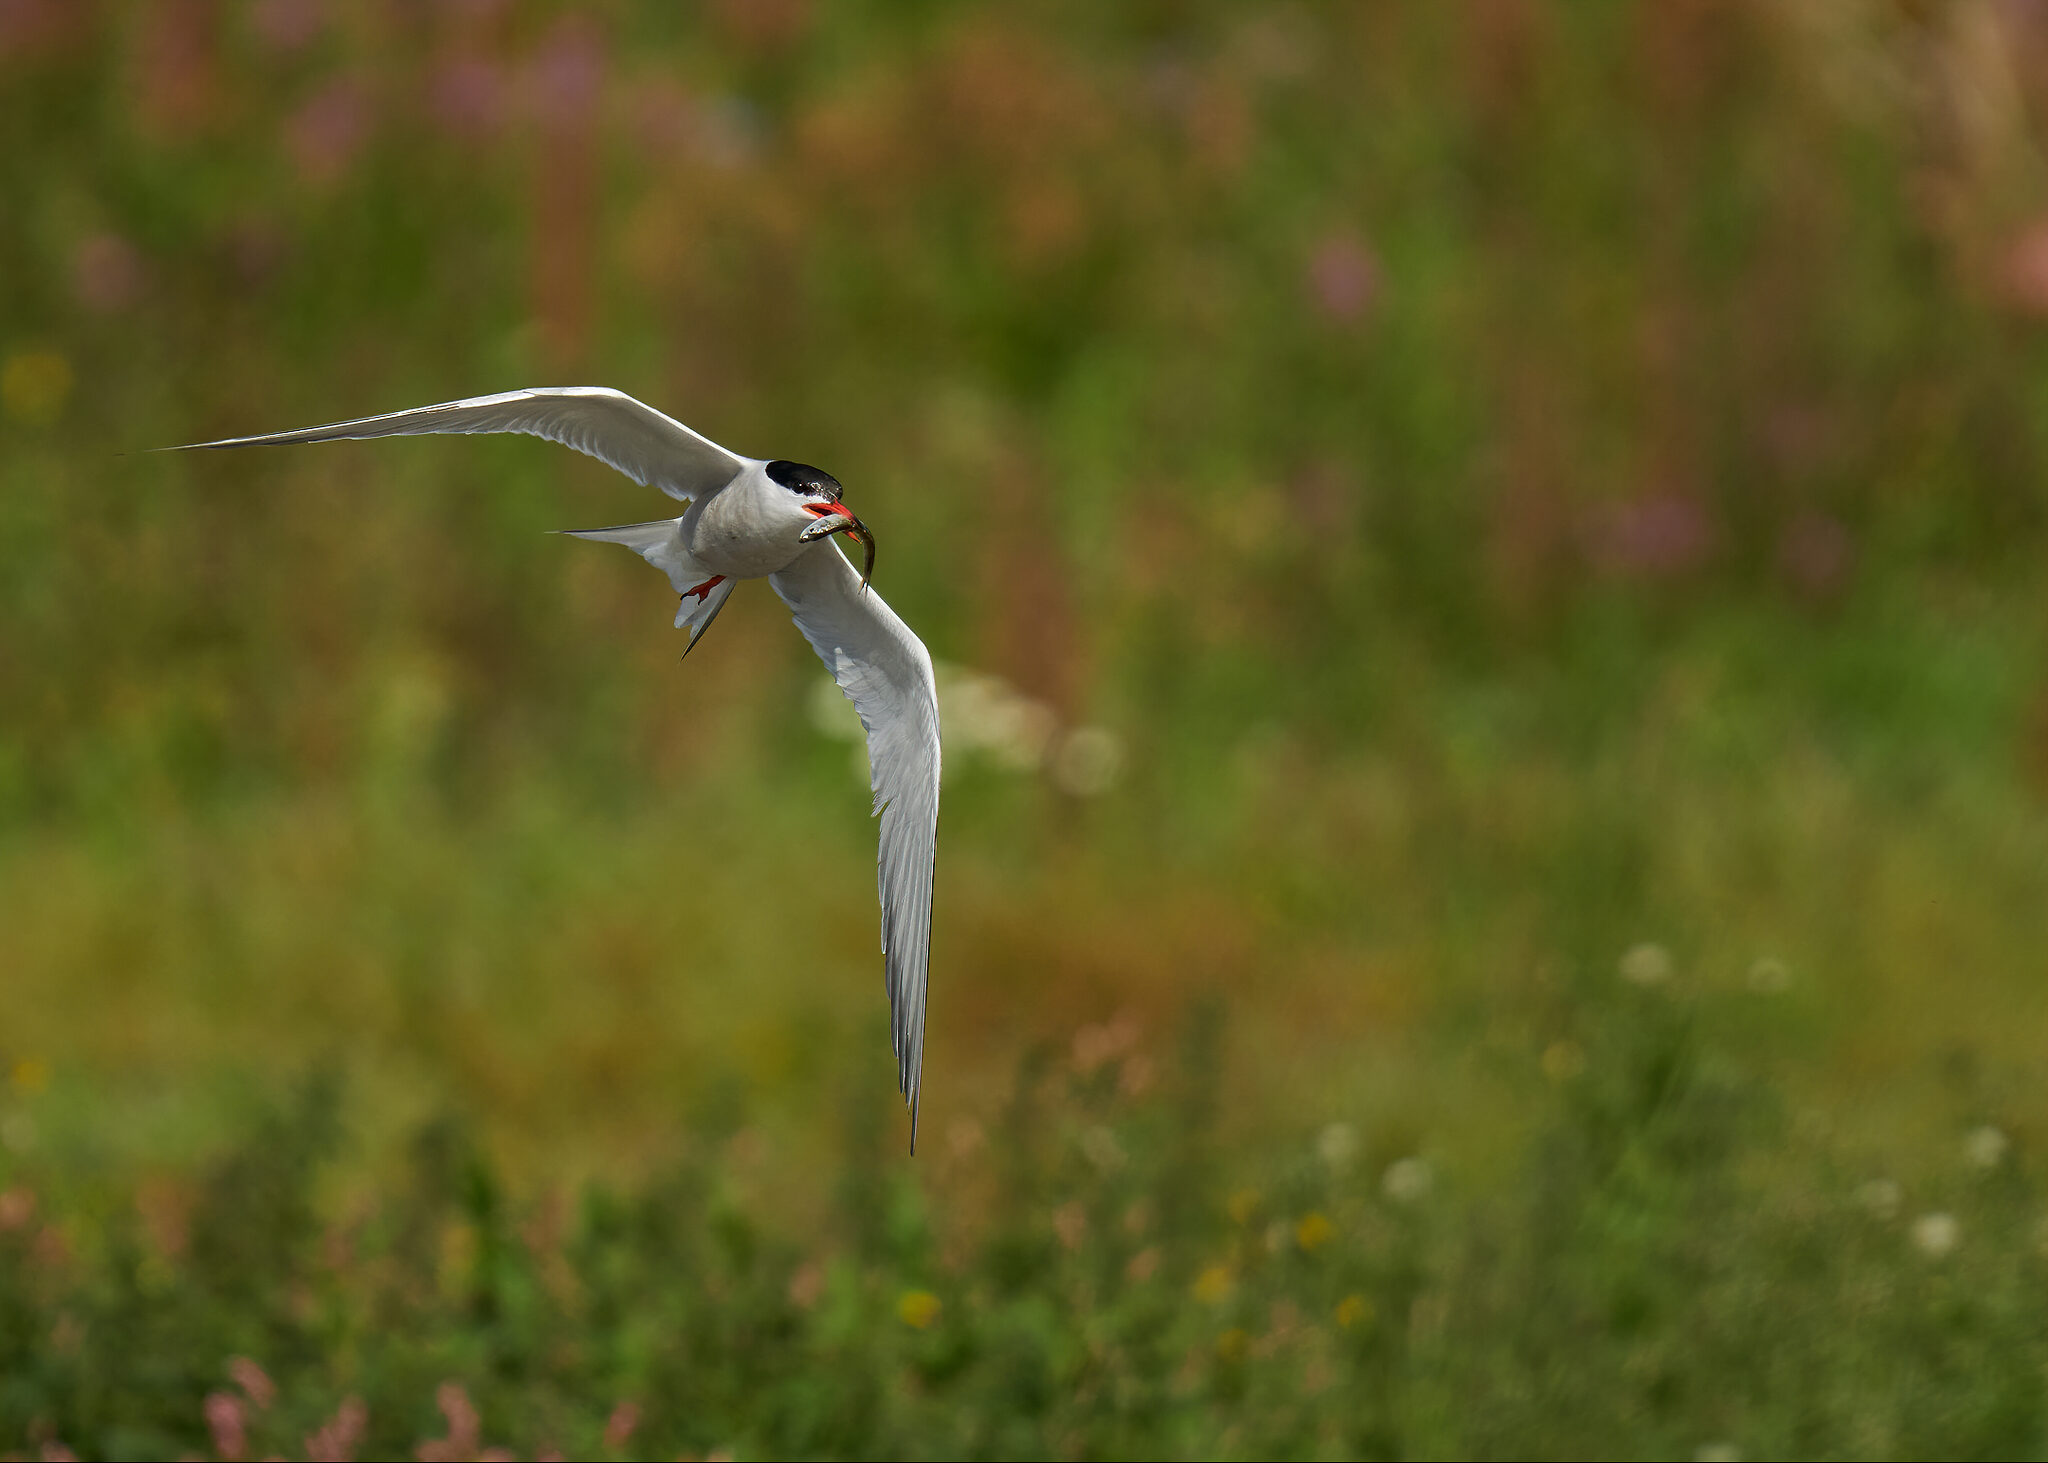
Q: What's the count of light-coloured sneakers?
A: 0